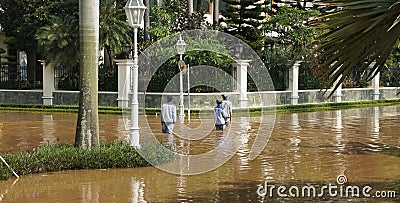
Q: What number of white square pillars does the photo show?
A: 6